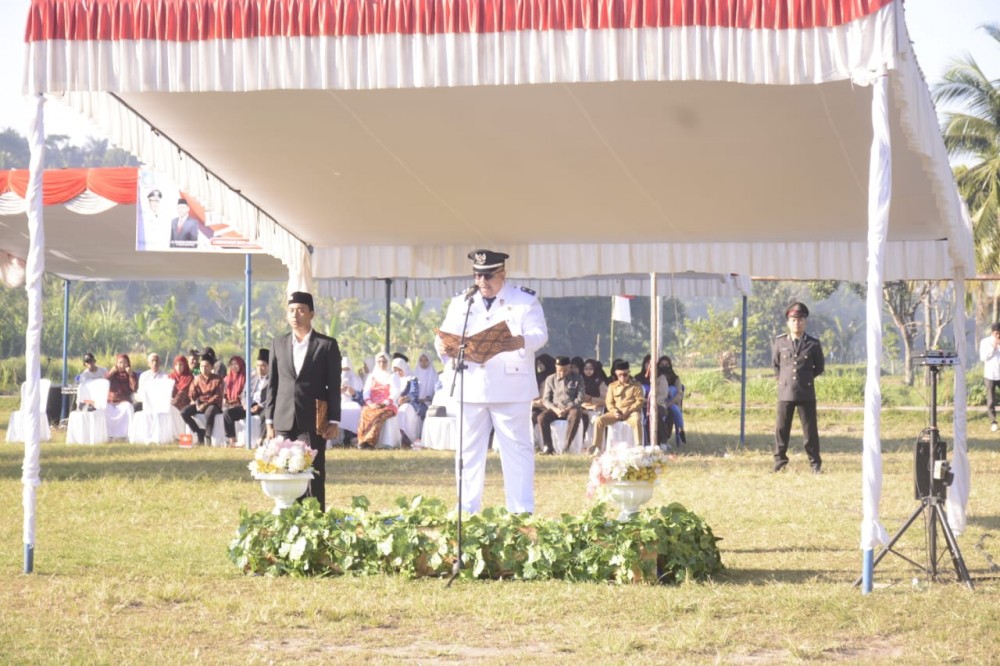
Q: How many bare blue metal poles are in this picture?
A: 3